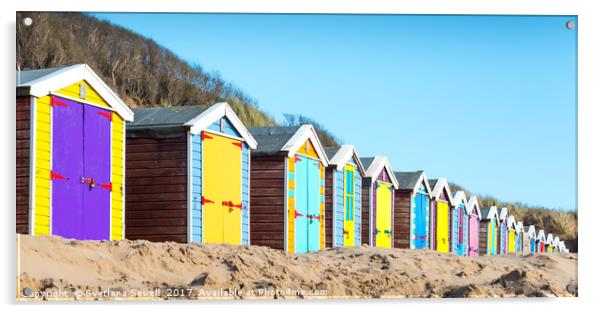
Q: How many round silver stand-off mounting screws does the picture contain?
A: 4